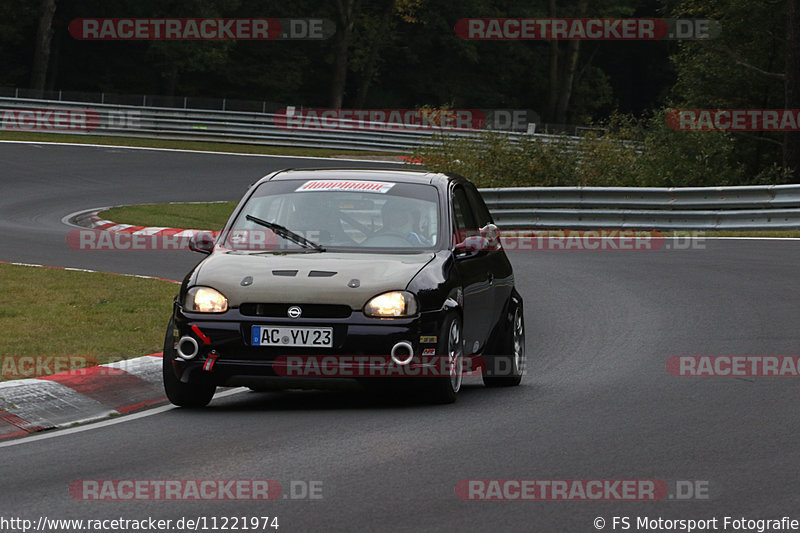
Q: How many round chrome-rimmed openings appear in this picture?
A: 2